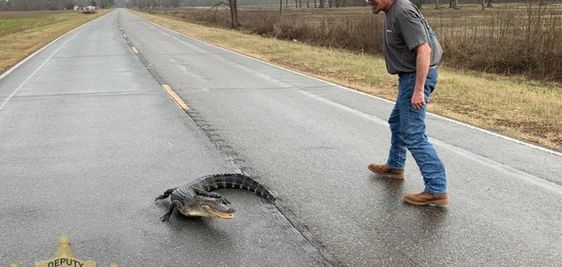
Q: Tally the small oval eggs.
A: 0